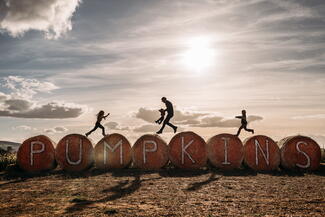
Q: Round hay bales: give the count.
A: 8